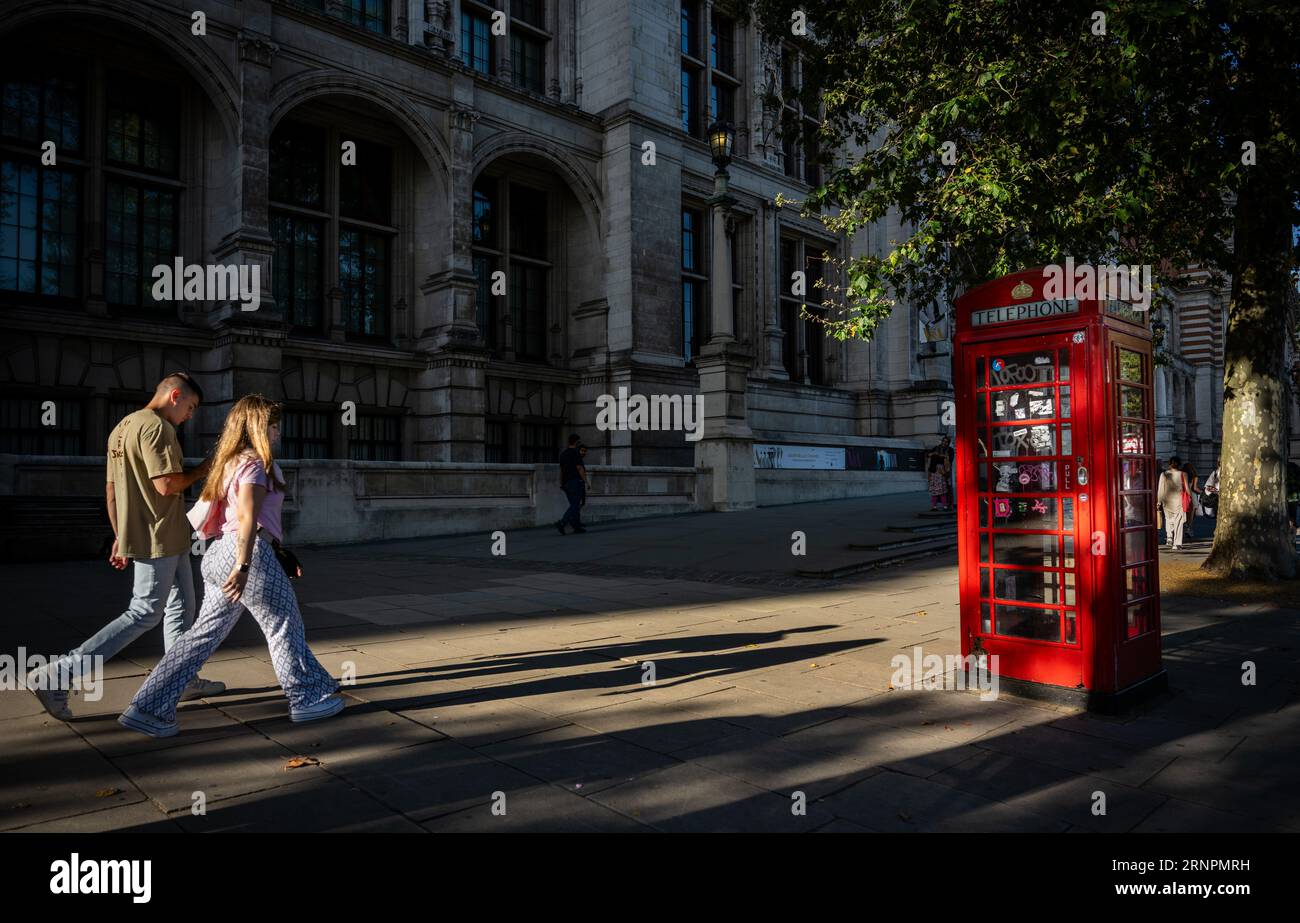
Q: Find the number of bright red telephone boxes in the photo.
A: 1